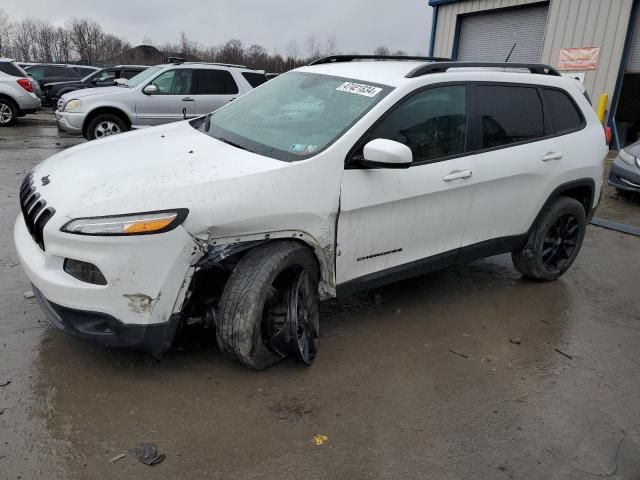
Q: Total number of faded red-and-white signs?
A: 1